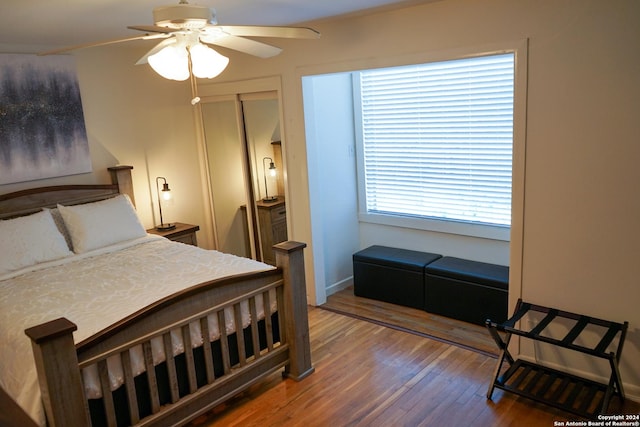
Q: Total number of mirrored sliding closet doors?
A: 2